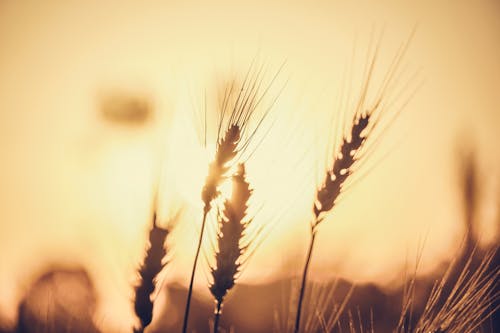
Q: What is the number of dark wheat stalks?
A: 4